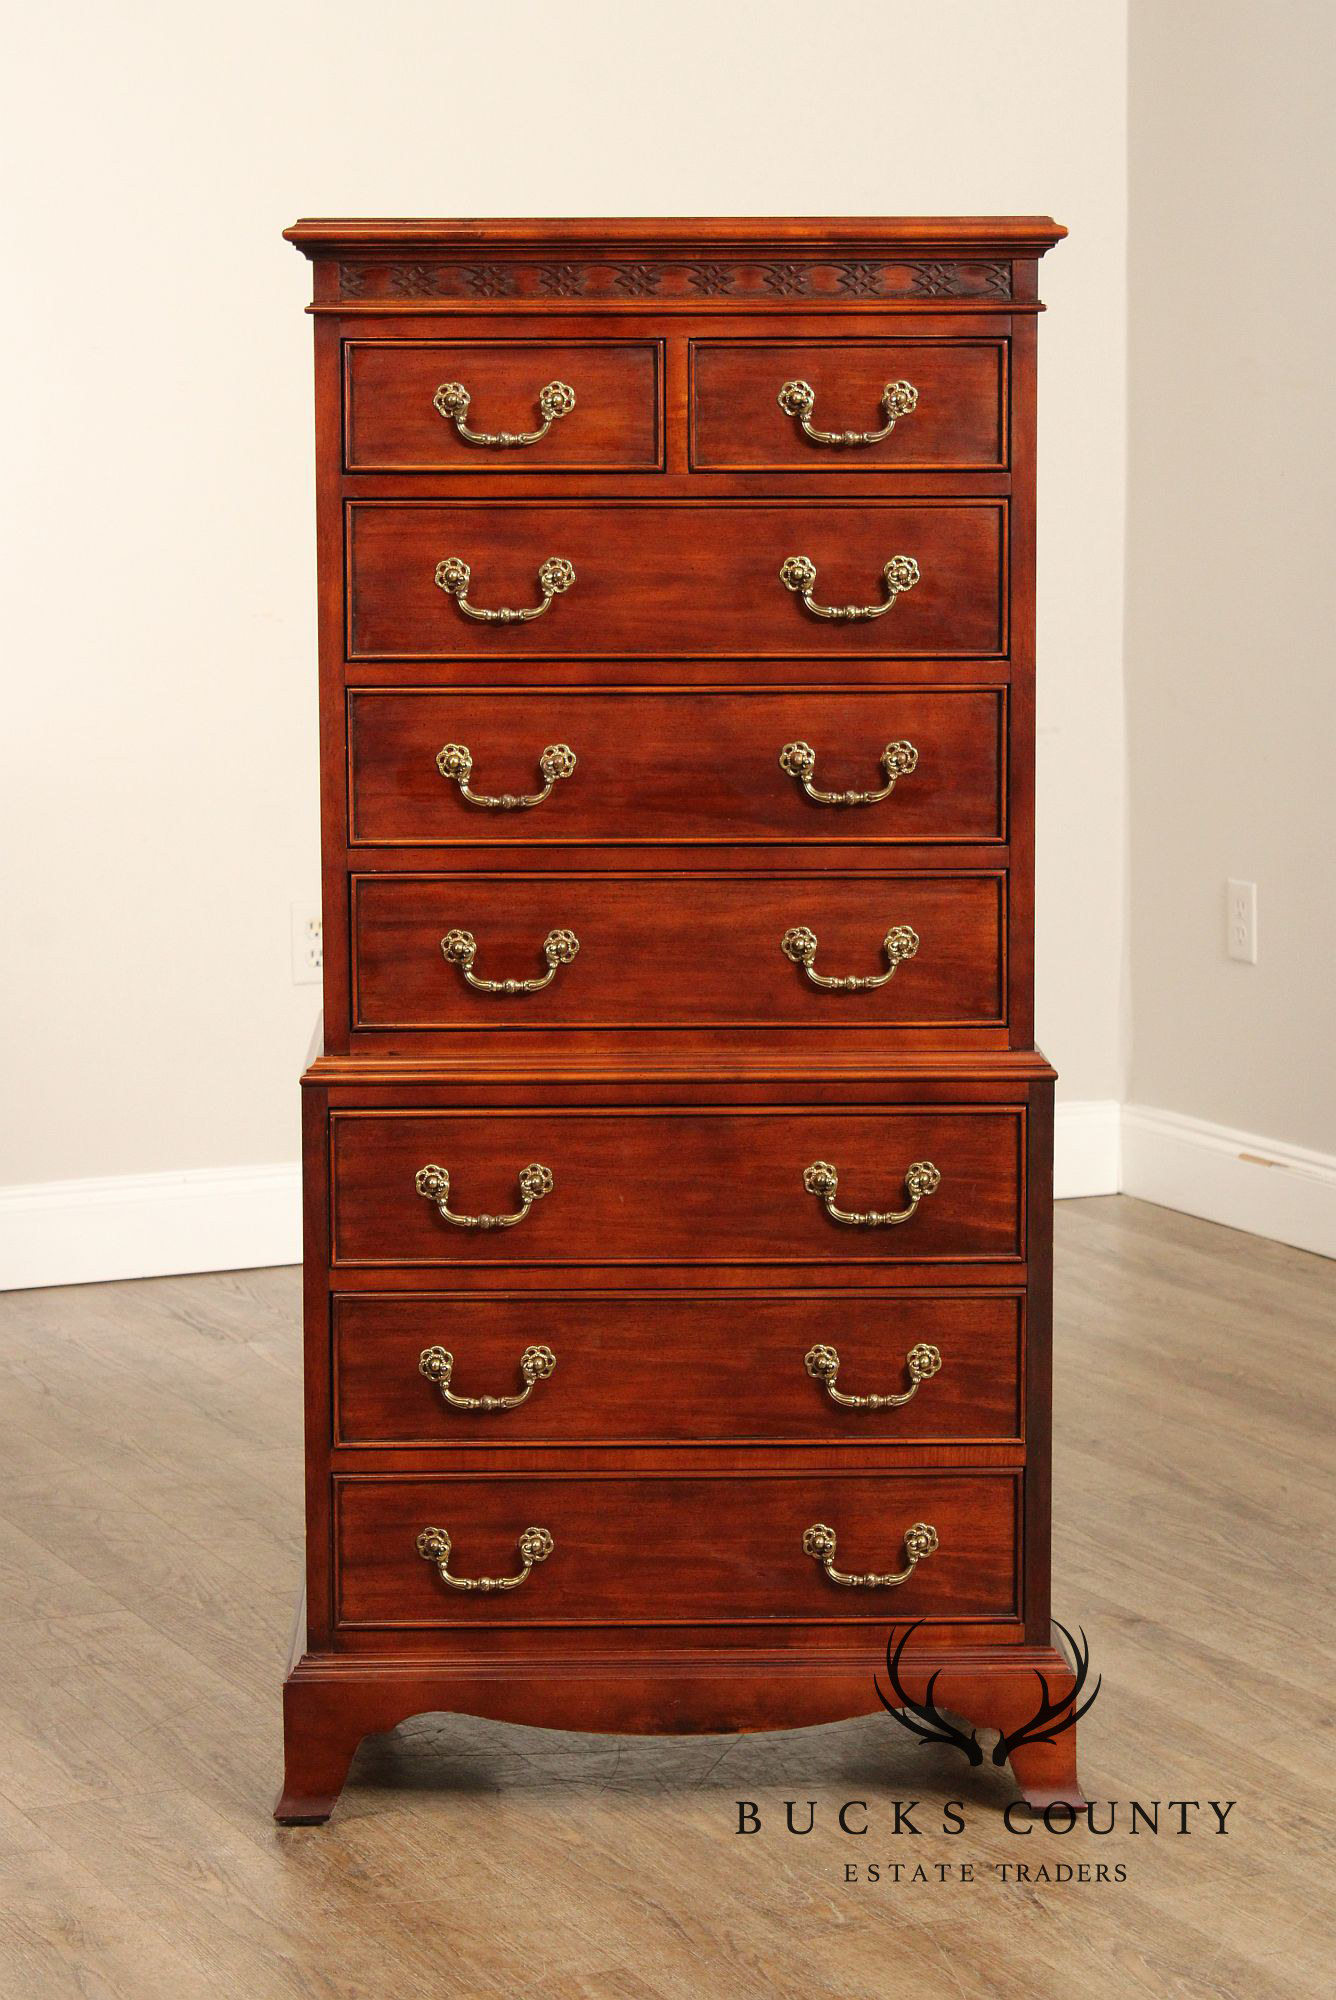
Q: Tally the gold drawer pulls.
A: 14